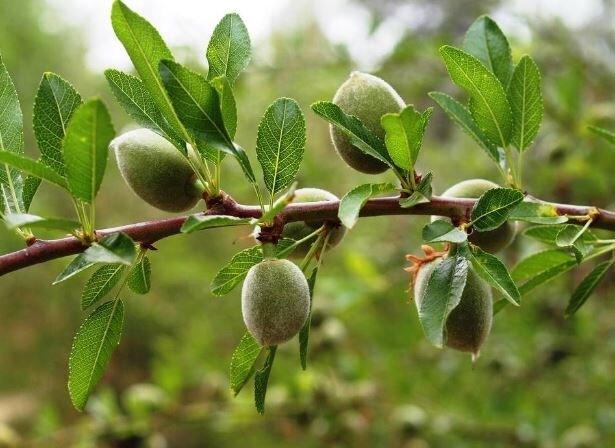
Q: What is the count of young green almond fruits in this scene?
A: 6